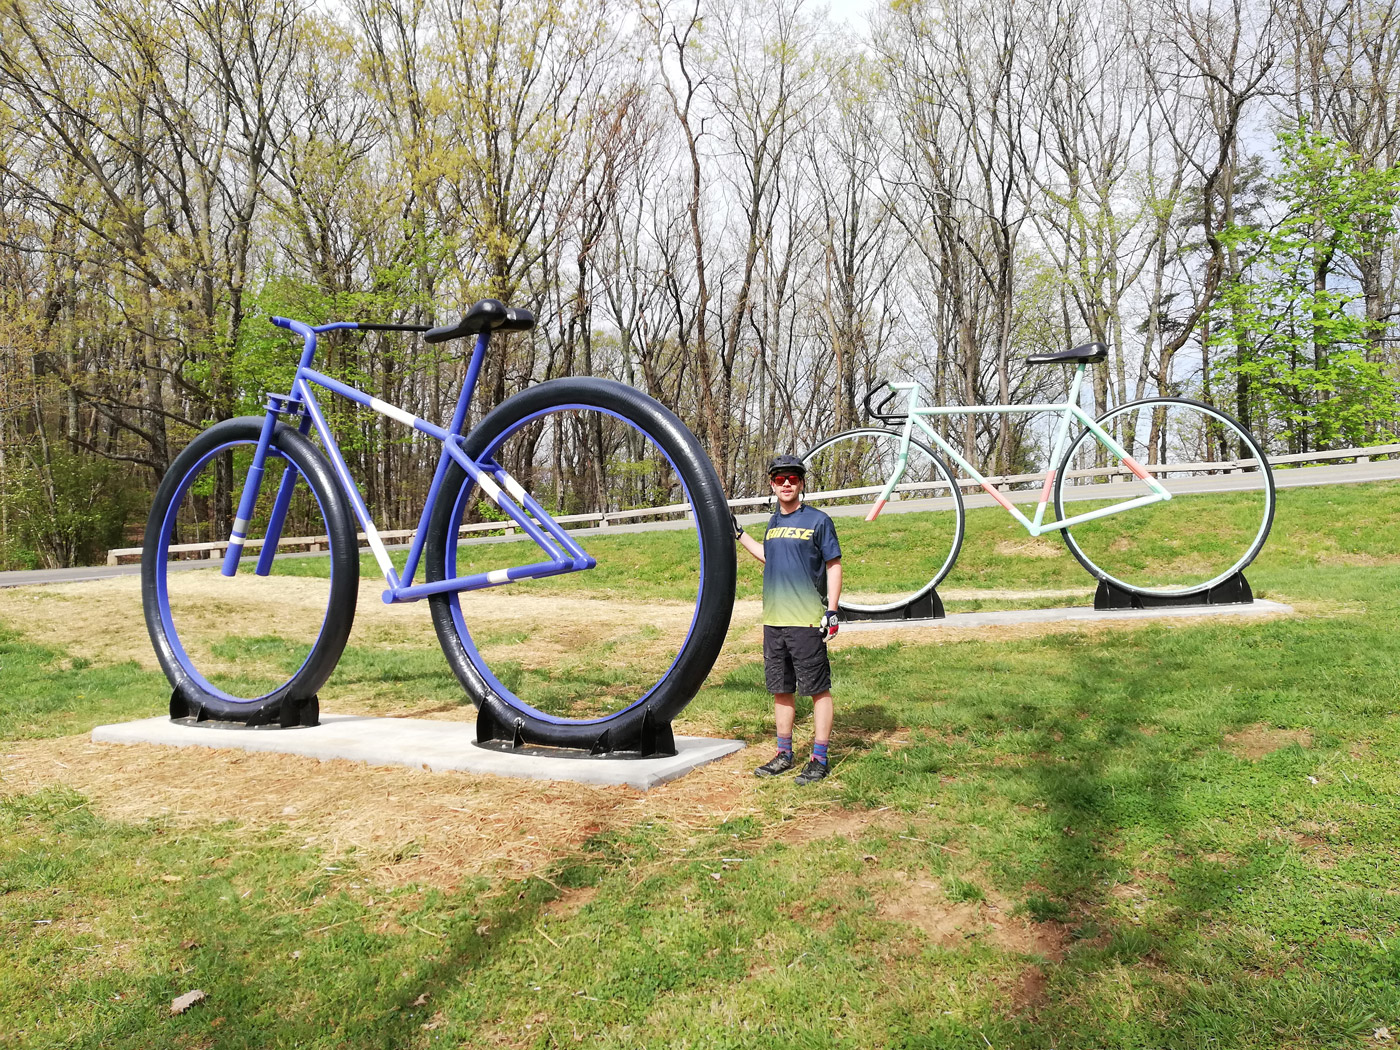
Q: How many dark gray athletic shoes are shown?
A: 2